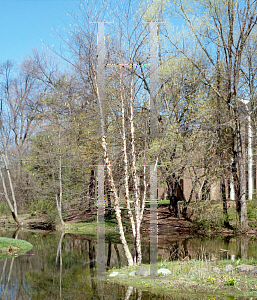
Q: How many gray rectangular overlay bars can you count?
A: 4